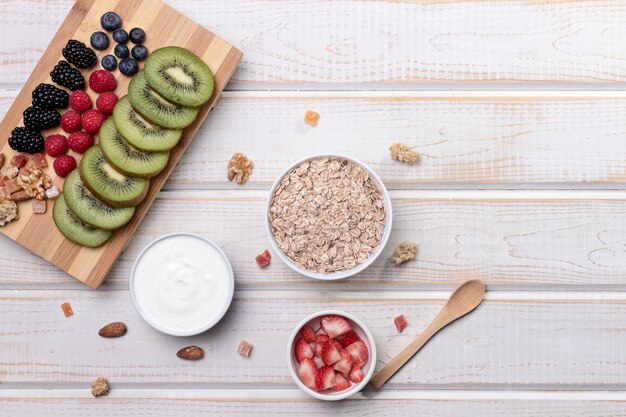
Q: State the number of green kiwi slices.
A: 7